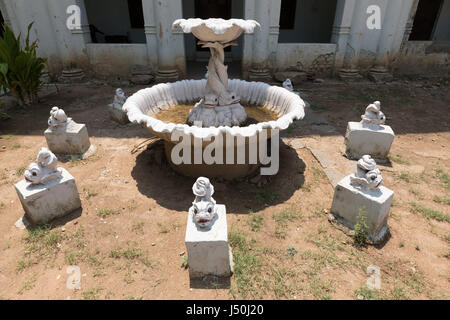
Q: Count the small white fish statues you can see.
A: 7